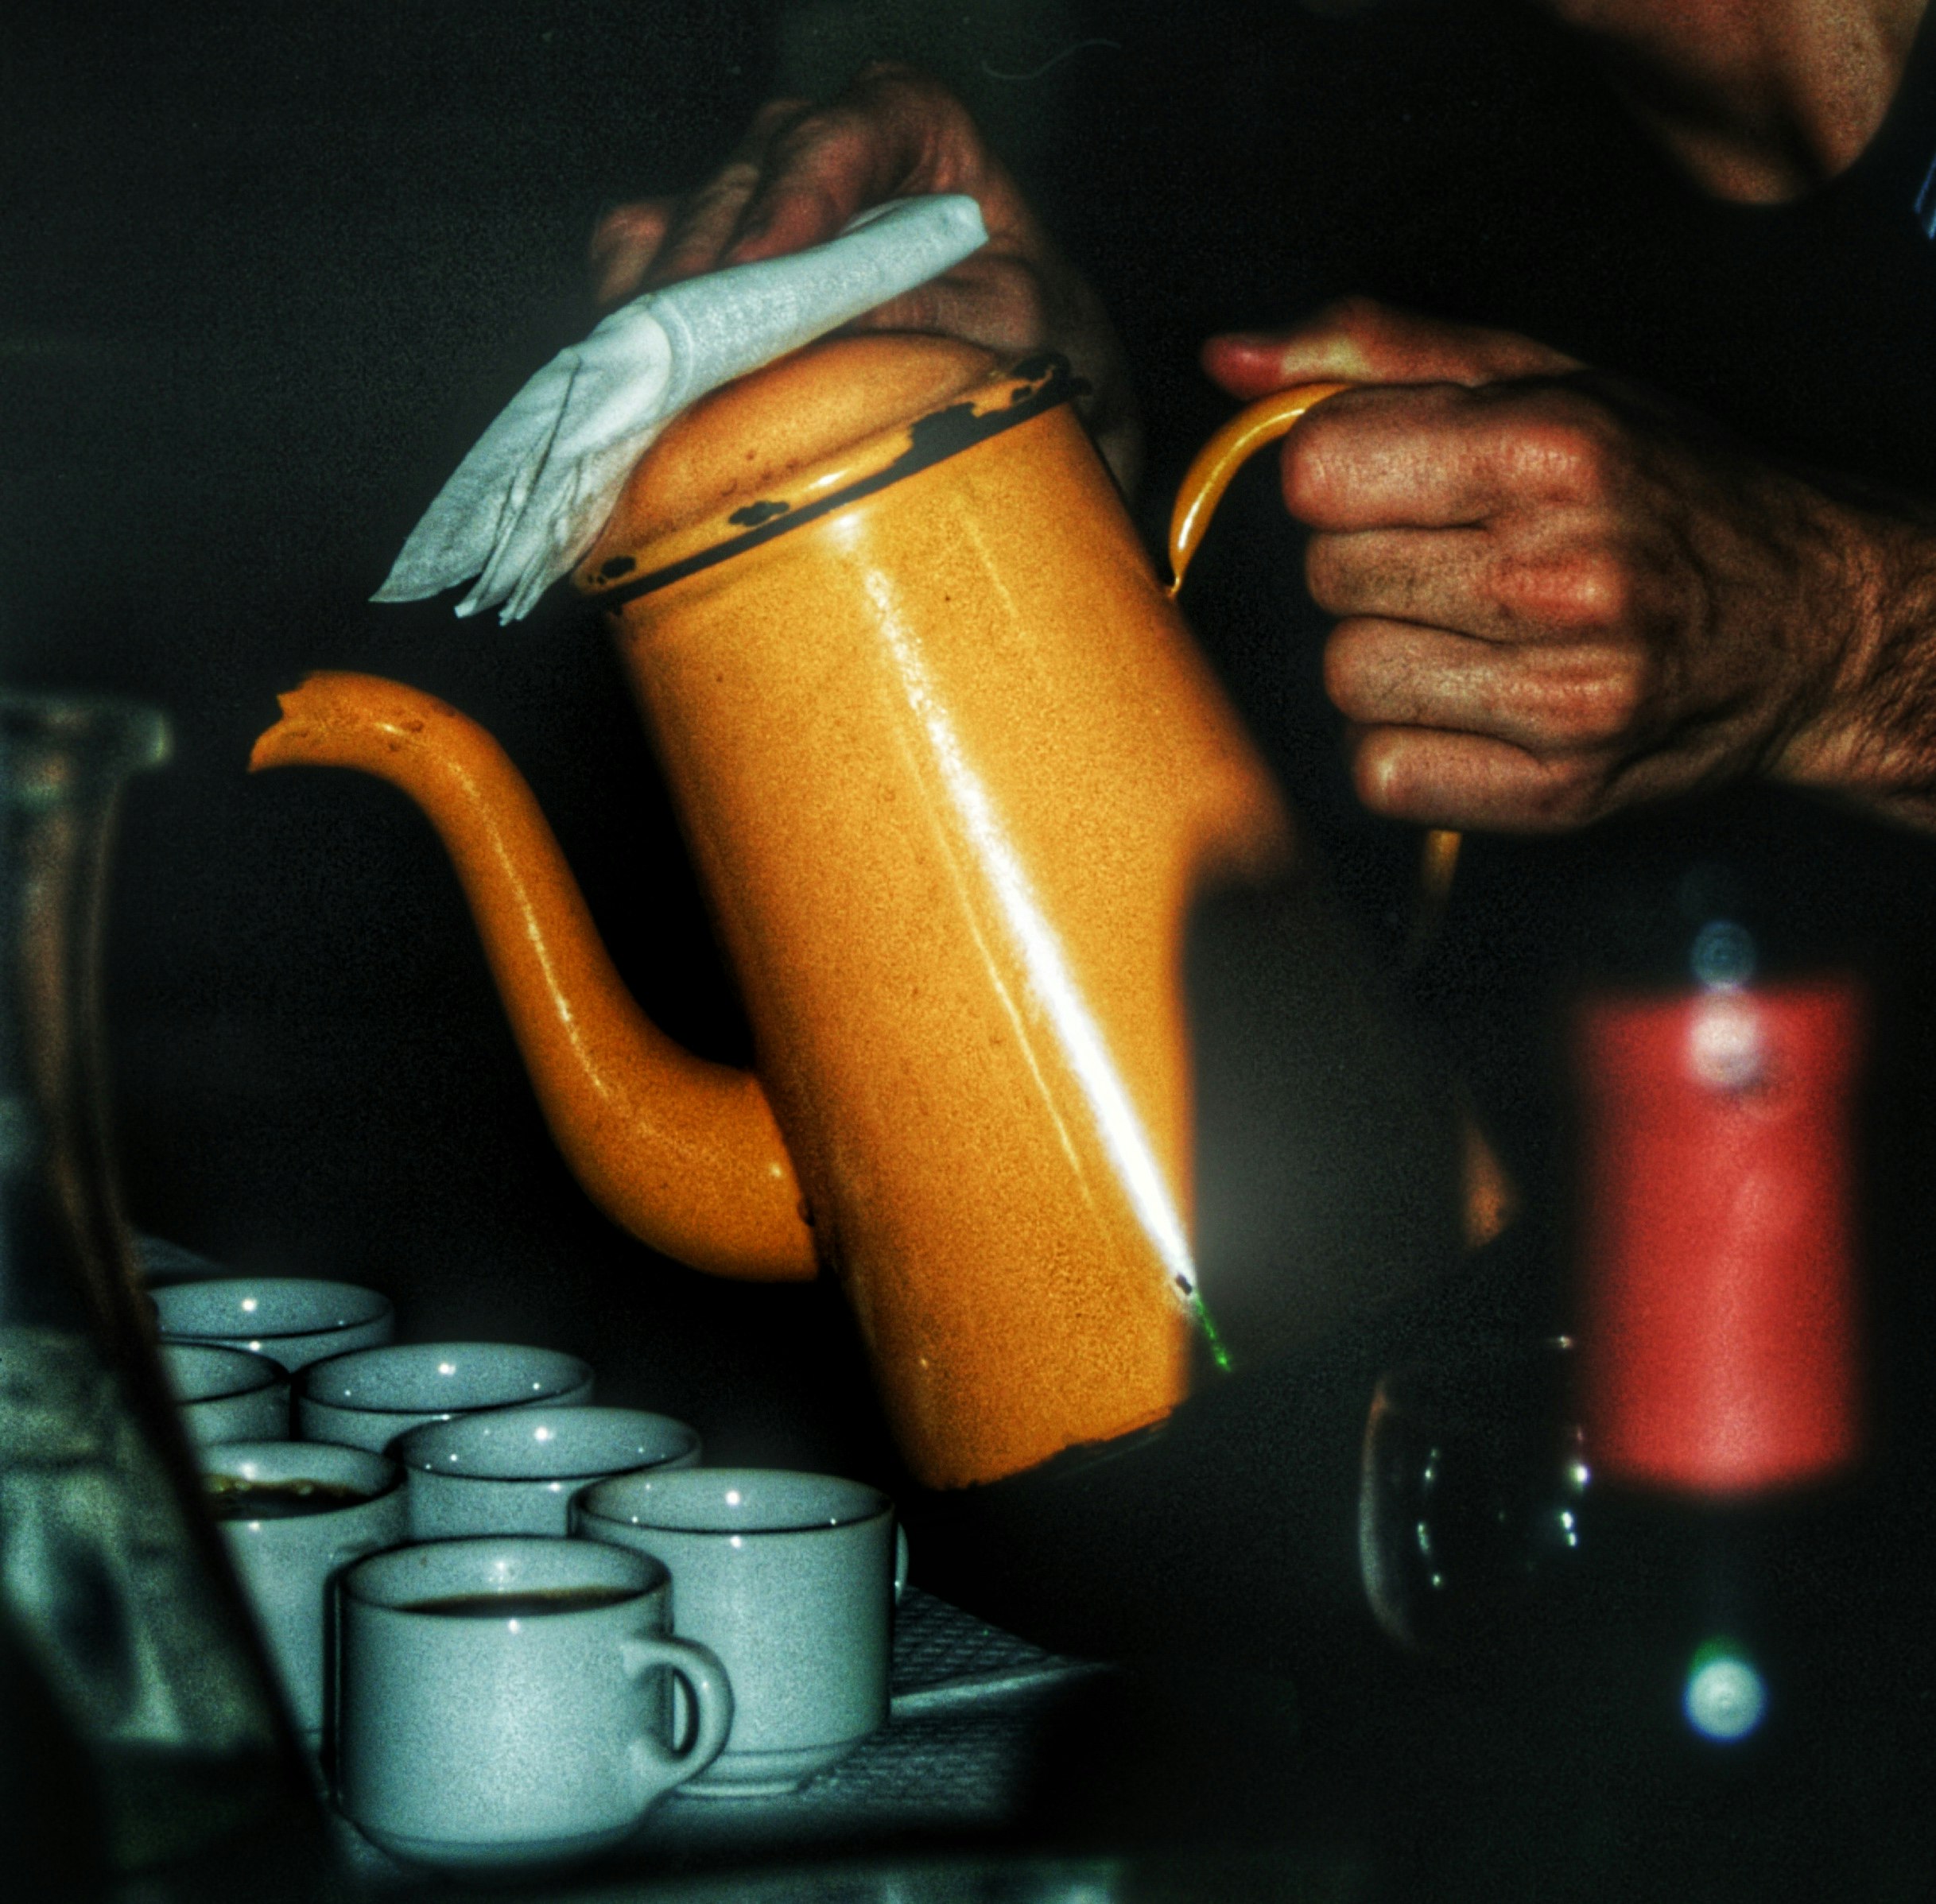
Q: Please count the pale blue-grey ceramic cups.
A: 7